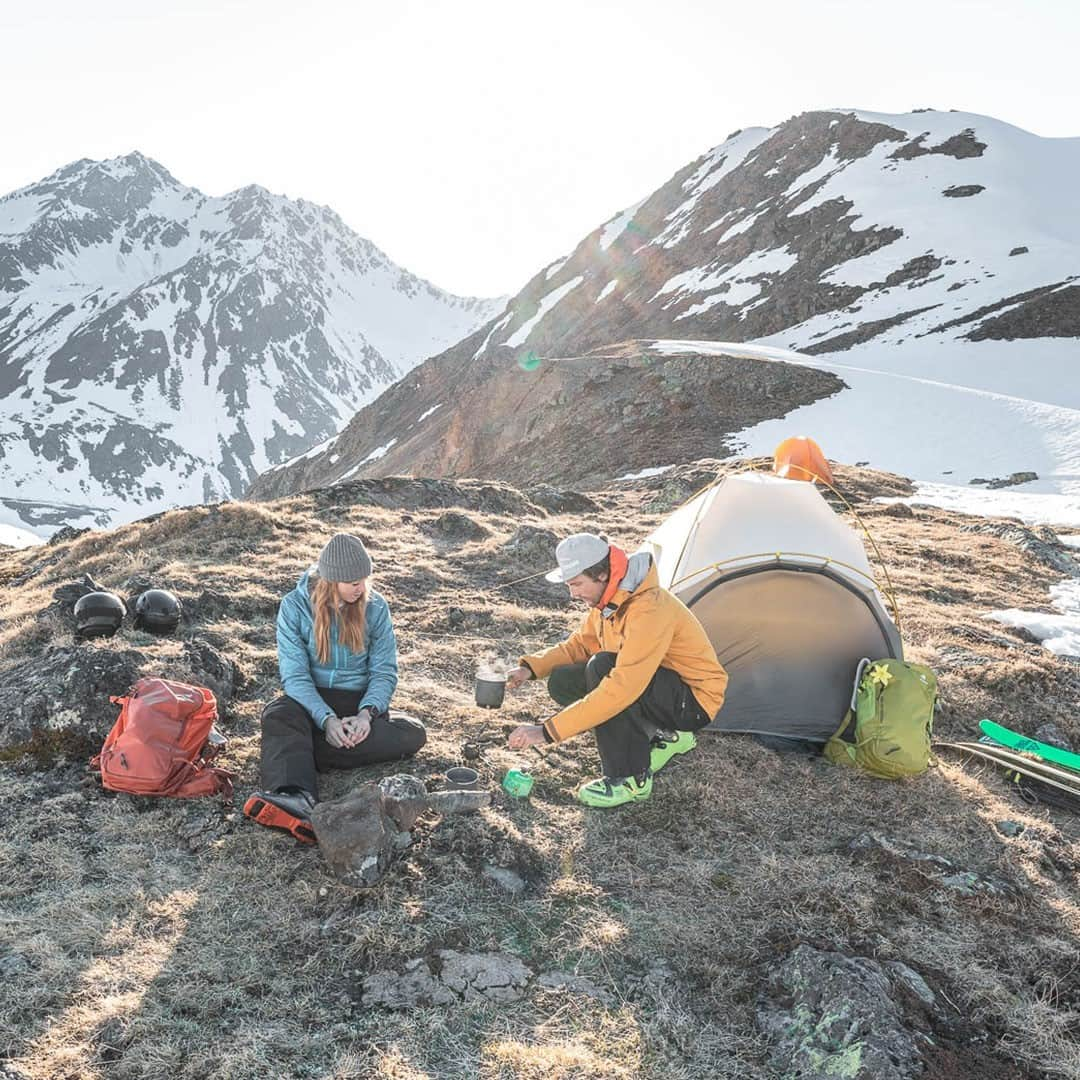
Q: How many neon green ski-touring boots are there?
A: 2